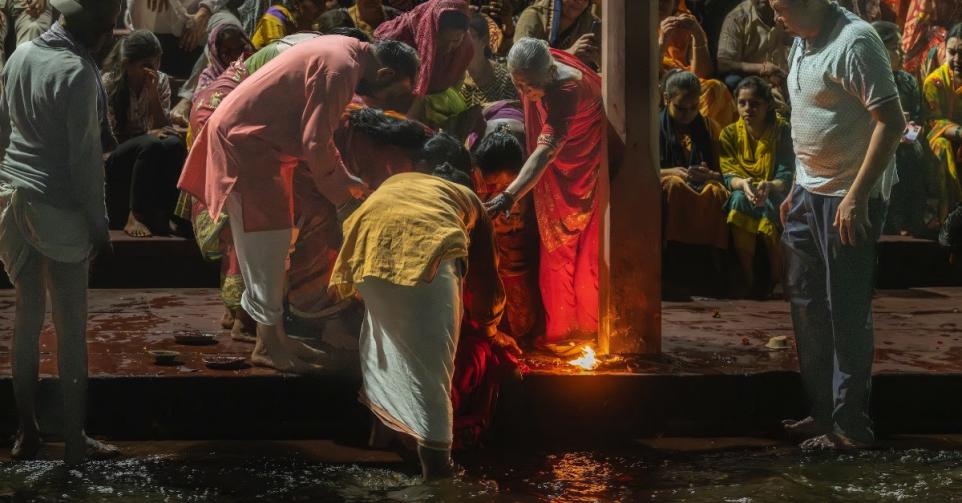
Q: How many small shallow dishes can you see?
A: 3